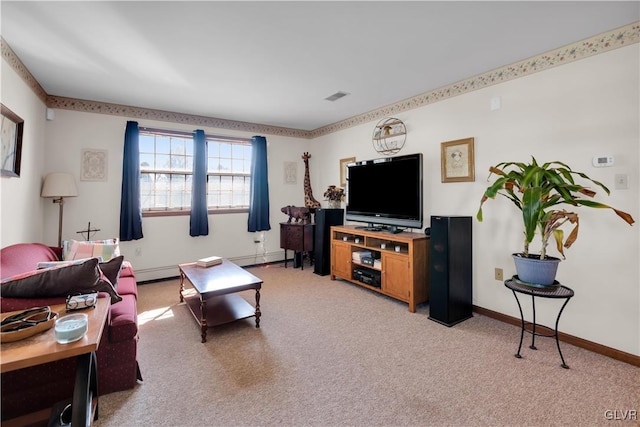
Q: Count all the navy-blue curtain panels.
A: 3